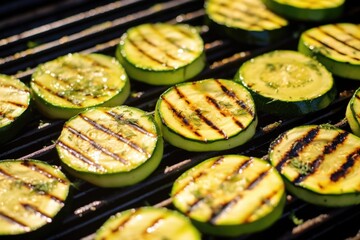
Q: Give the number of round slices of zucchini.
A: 14